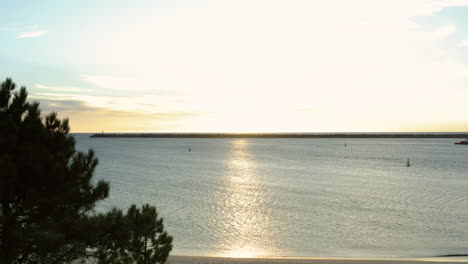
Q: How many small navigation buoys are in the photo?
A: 3